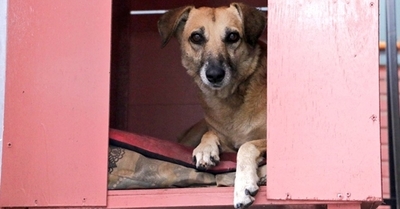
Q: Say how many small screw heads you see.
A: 8